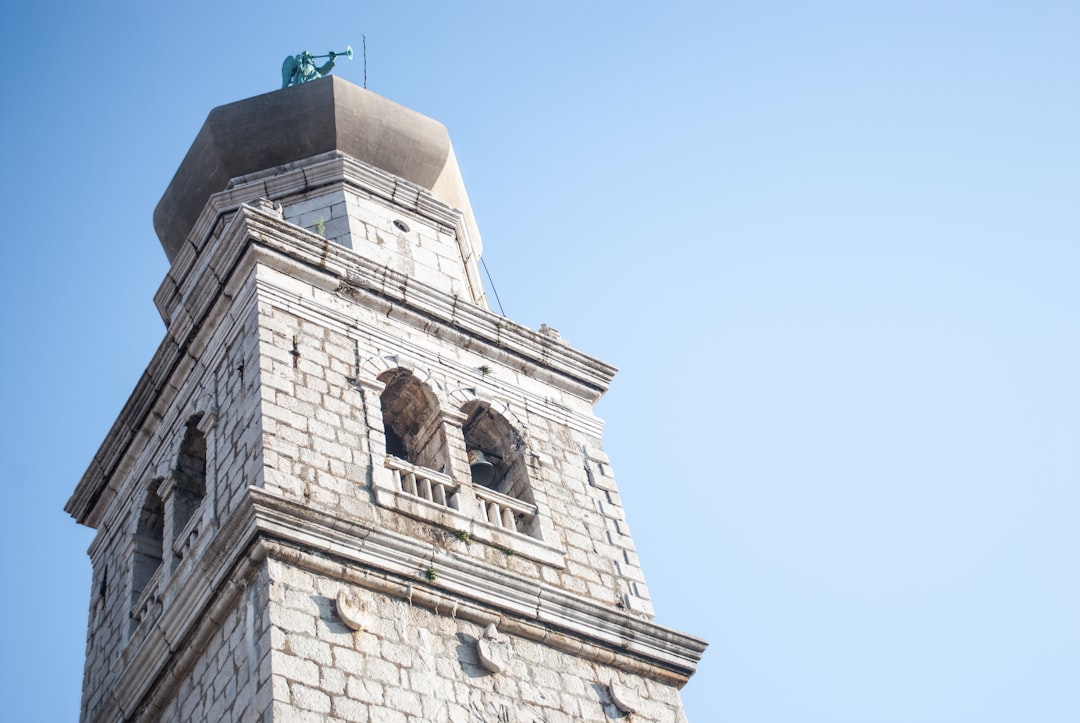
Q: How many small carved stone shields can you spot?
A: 3